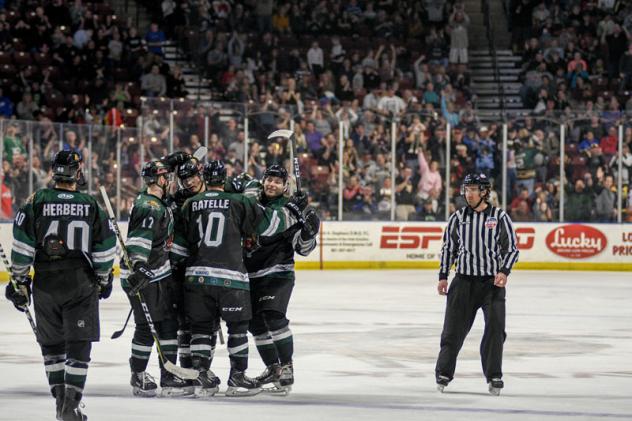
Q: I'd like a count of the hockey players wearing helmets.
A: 5